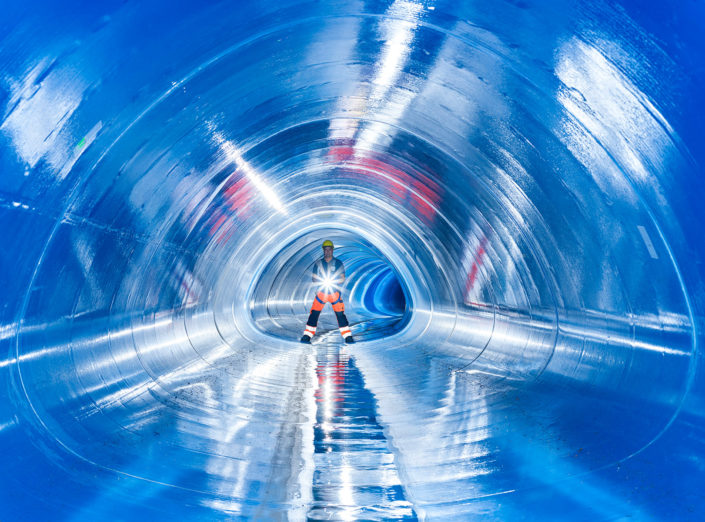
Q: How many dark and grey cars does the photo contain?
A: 0